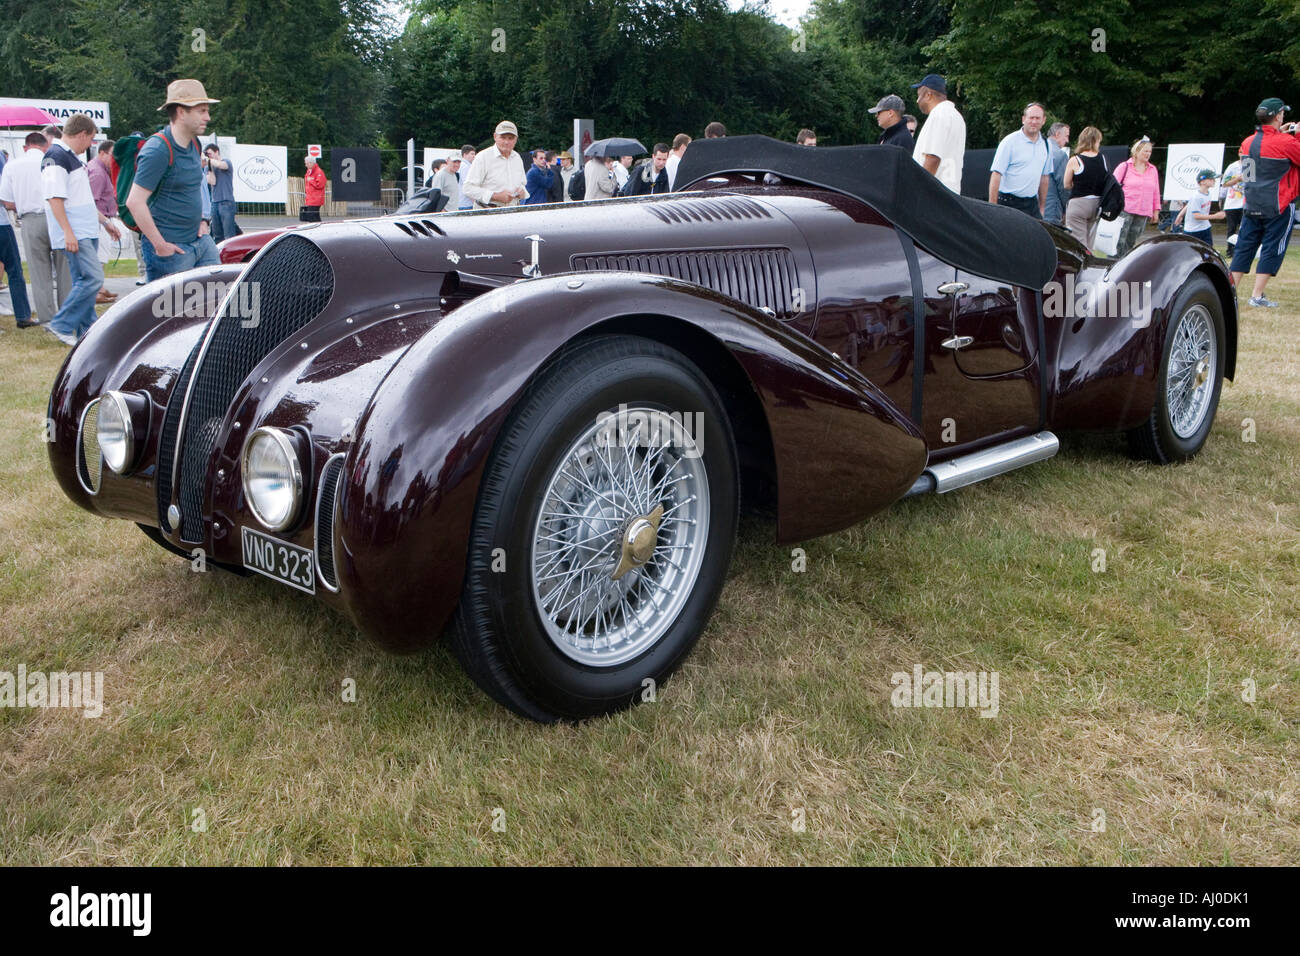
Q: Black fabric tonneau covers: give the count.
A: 1